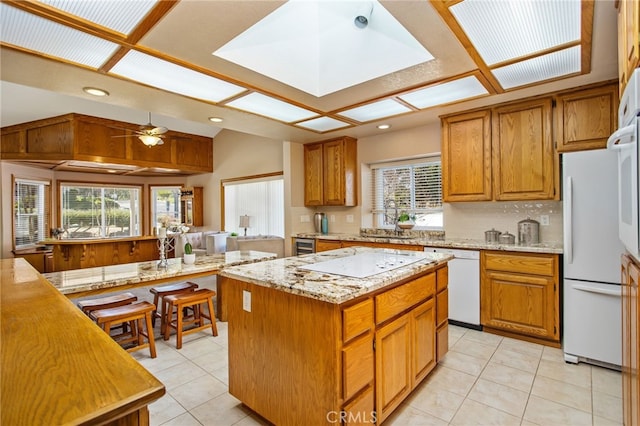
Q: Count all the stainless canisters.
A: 3